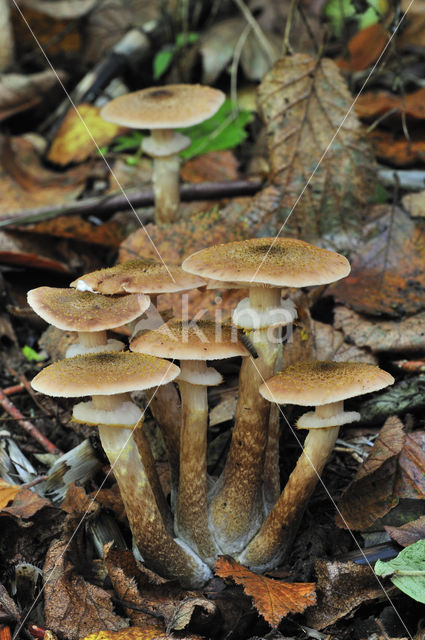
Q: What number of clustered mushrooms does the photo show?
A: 6